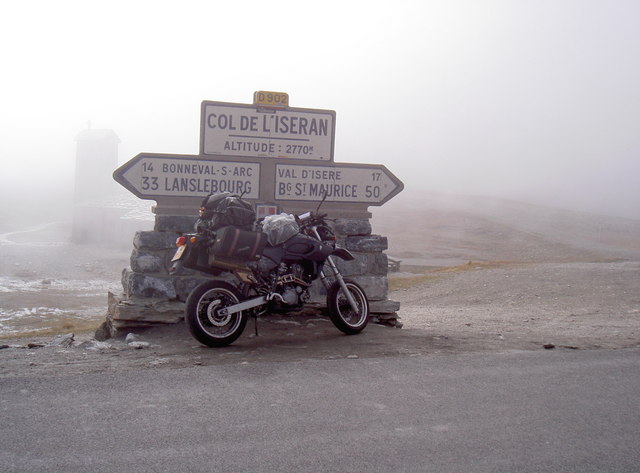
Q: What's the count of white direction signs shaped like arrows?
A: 2